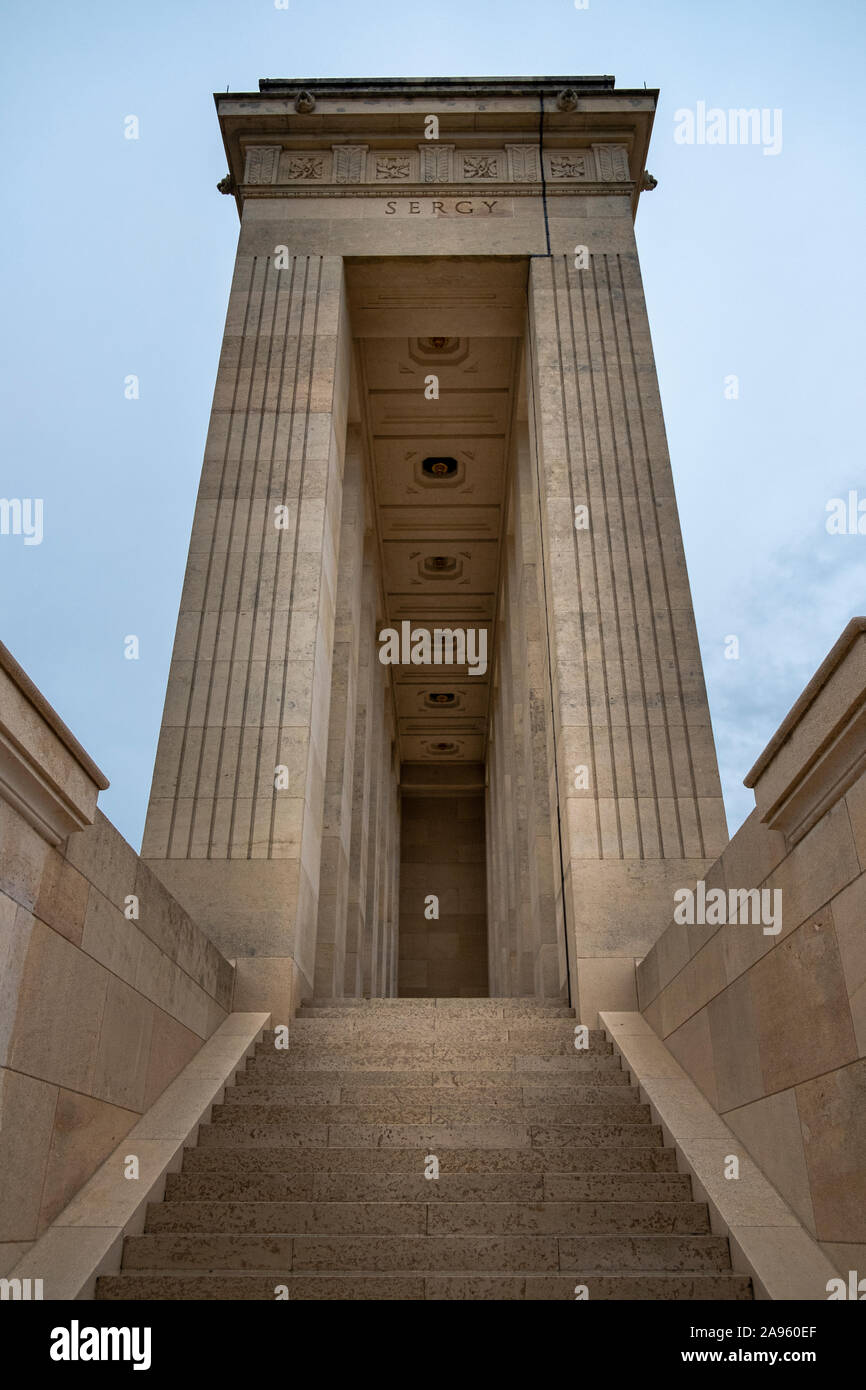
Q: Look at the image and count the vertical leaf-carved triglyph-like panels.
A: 5